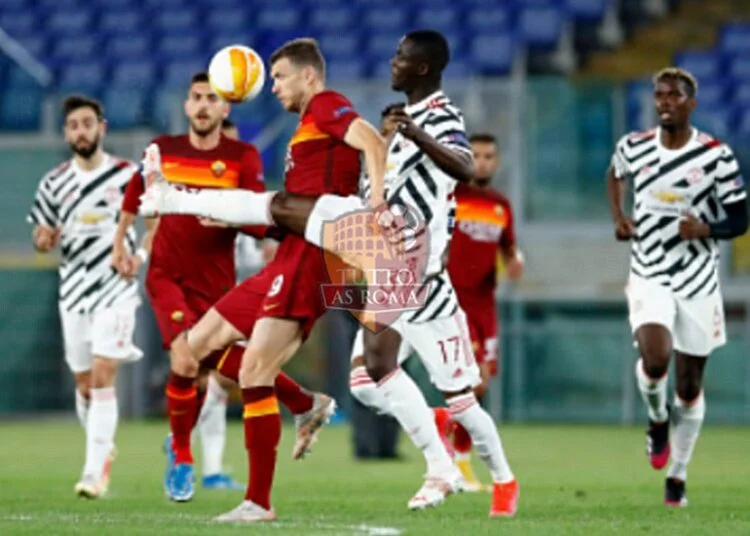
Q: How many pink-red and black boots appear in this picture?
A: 2